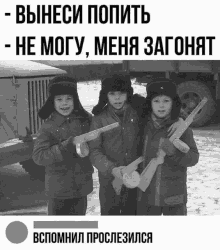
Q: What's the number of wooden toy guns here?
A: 3